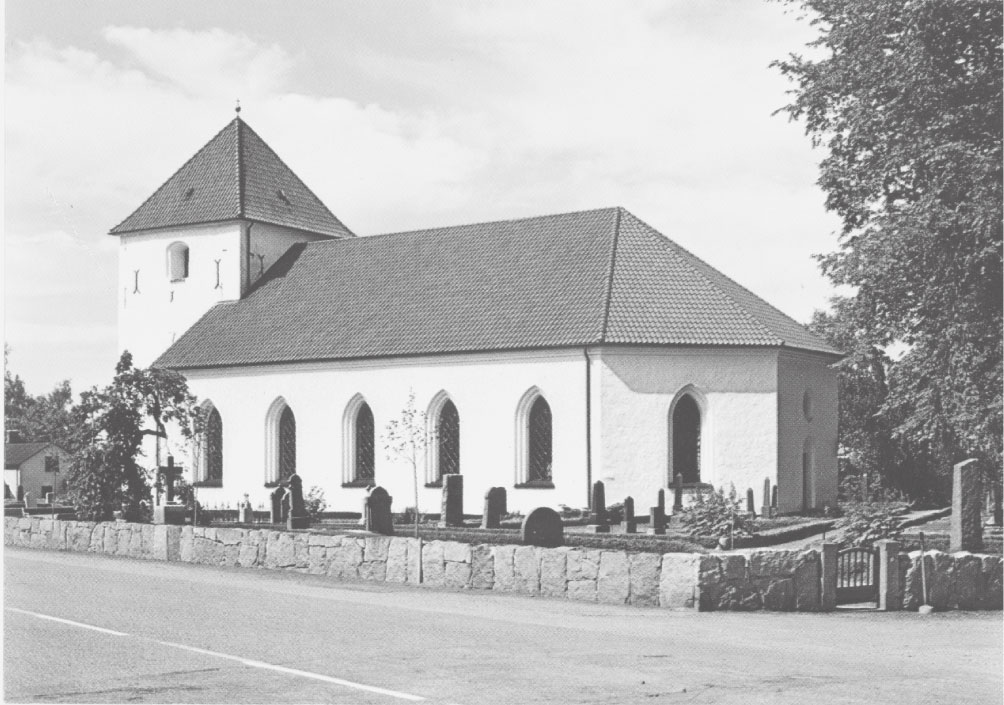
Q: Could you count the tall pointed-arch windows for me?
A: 6